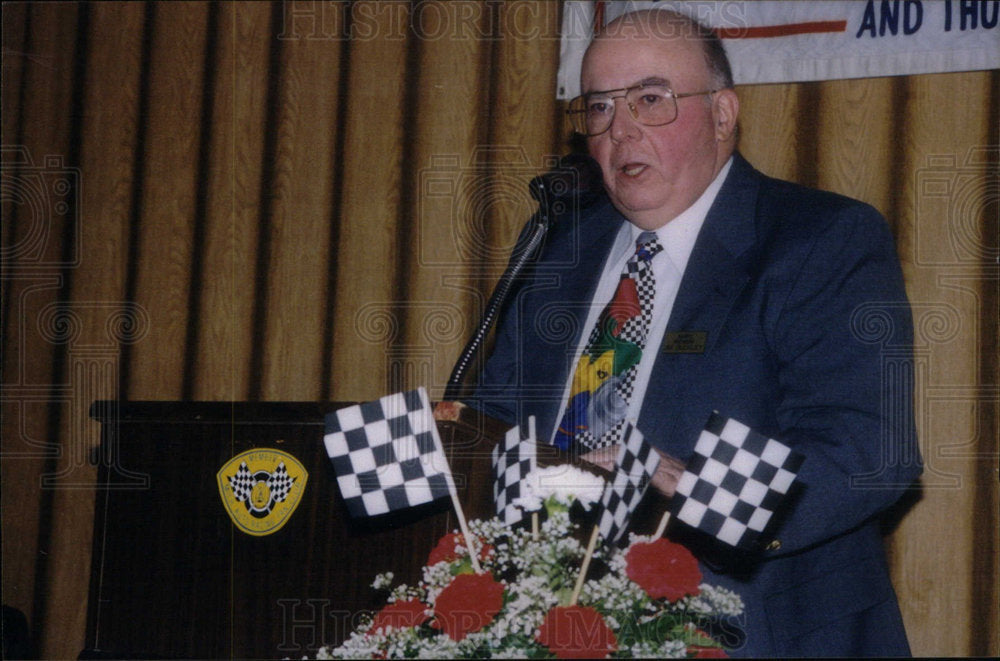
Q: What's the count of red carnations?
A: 6